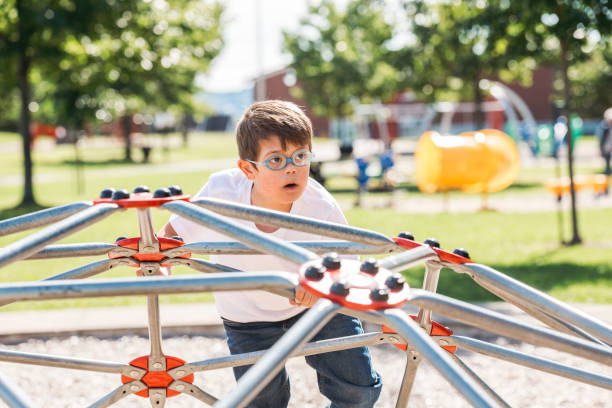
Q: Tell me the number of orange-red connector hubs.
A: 6